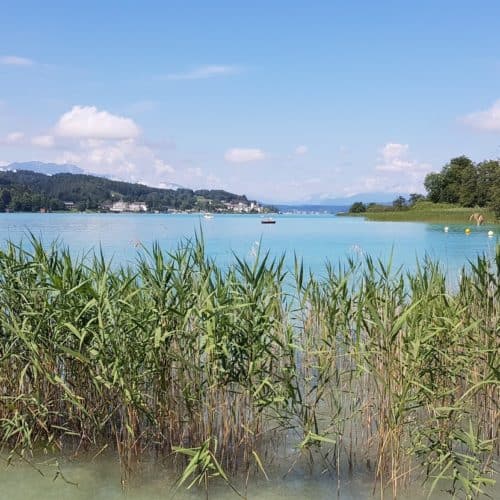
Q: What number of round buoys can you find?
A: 3